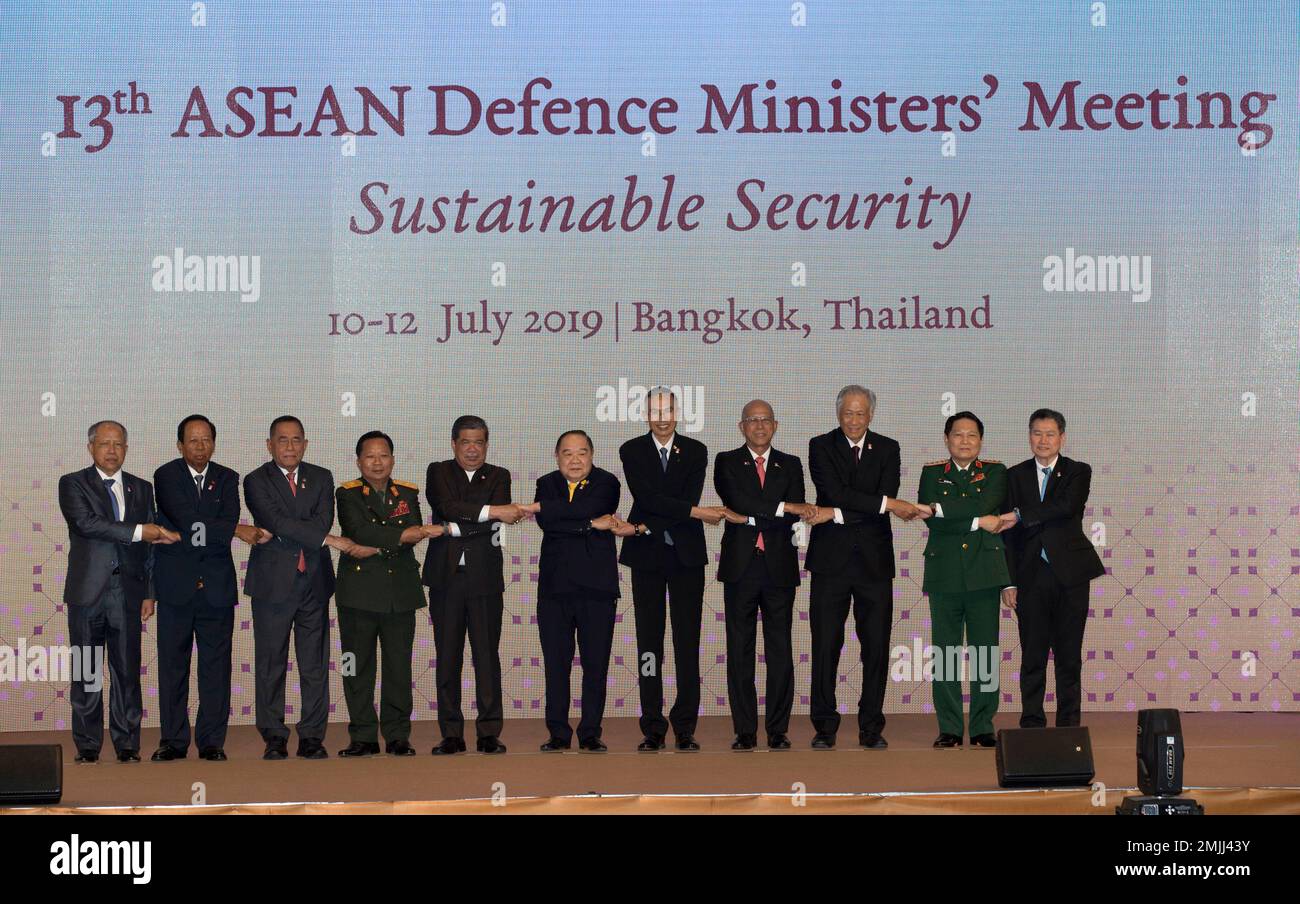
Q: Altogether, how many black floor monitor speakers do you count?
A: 2